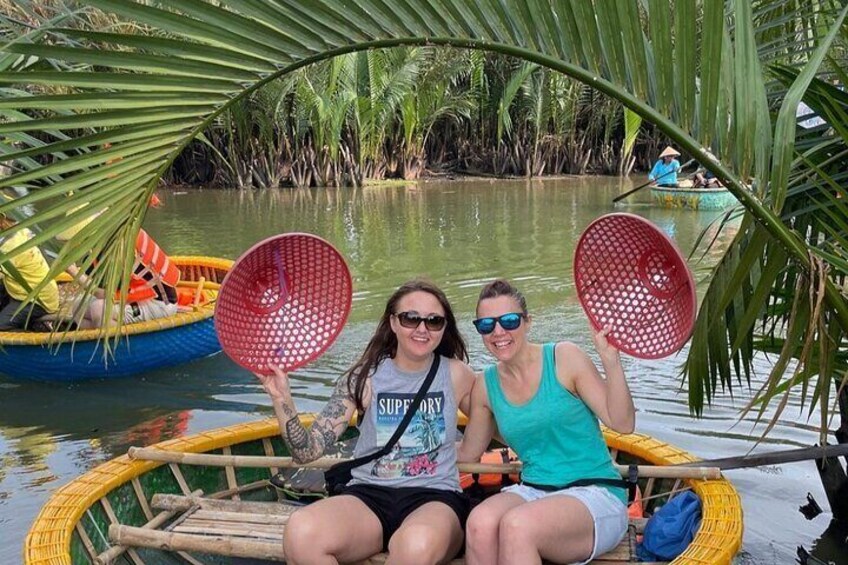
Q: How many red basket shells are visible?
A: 2